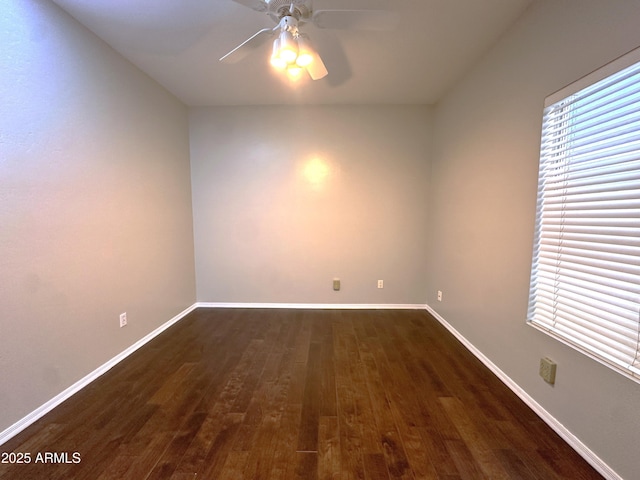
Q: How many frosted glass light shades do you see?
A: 4